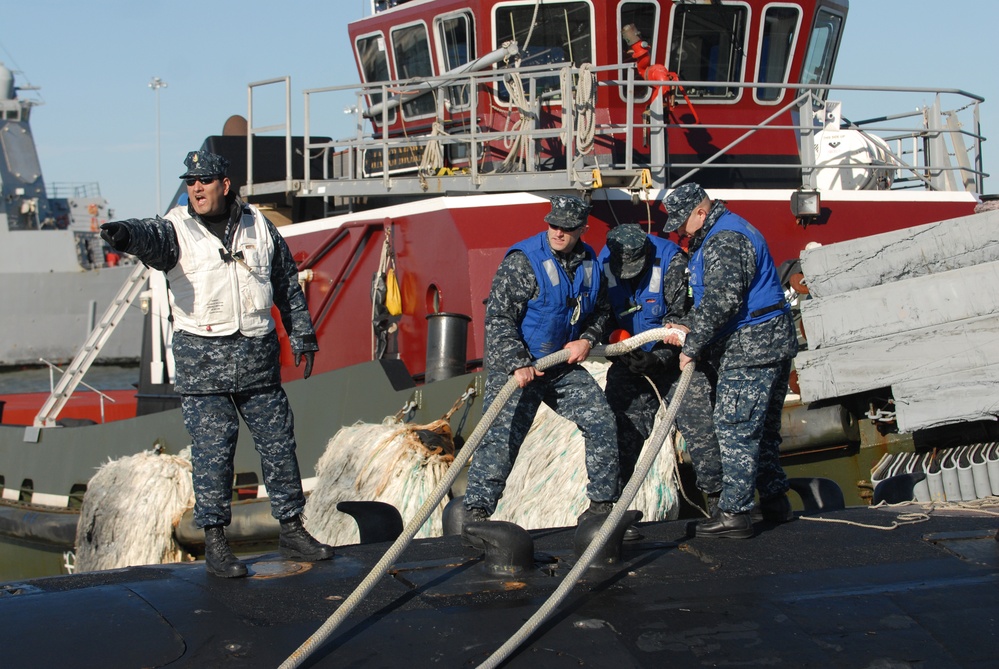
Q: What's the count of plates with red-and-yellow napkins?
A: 0